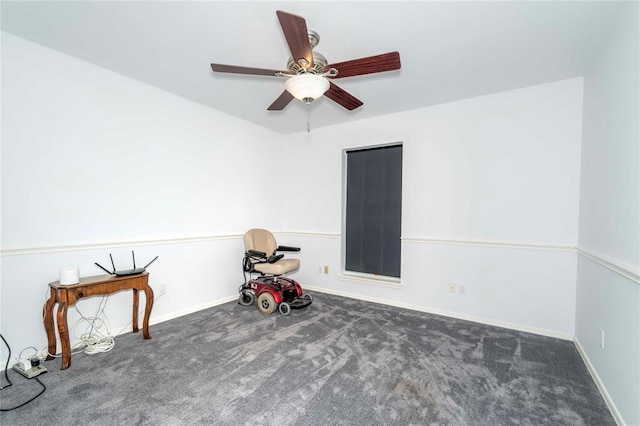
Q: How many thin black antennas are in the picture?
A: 4